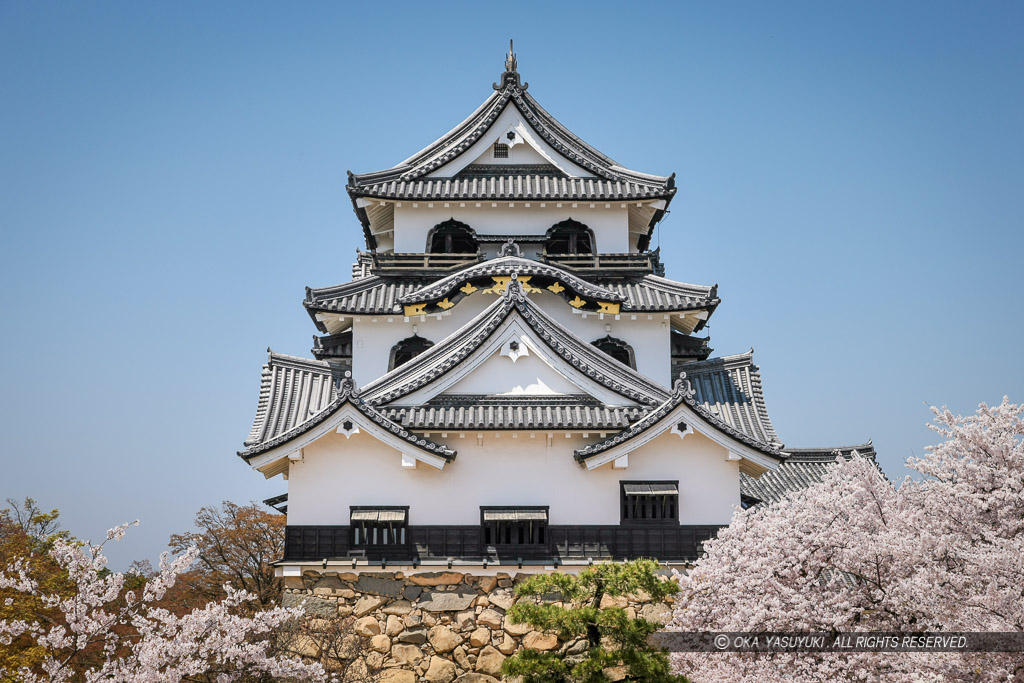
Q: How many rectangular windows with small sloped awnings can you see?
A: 3